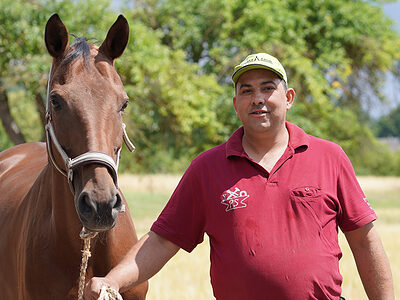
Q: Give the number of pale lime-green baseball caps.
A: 1